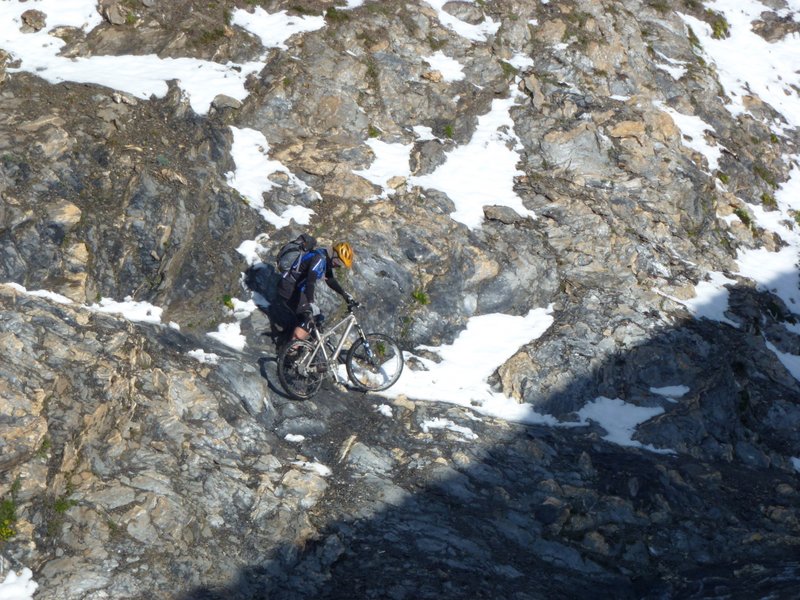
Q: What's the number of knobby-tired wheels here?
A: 2